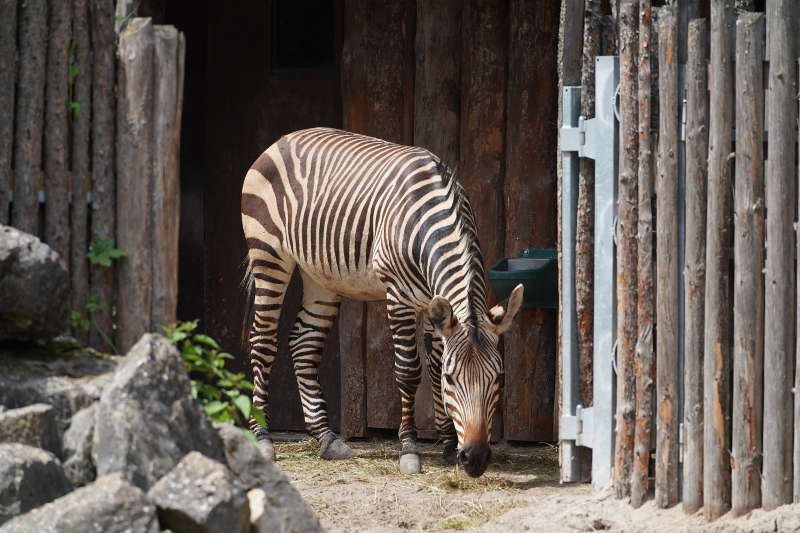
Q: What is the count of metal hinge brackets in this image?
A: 2